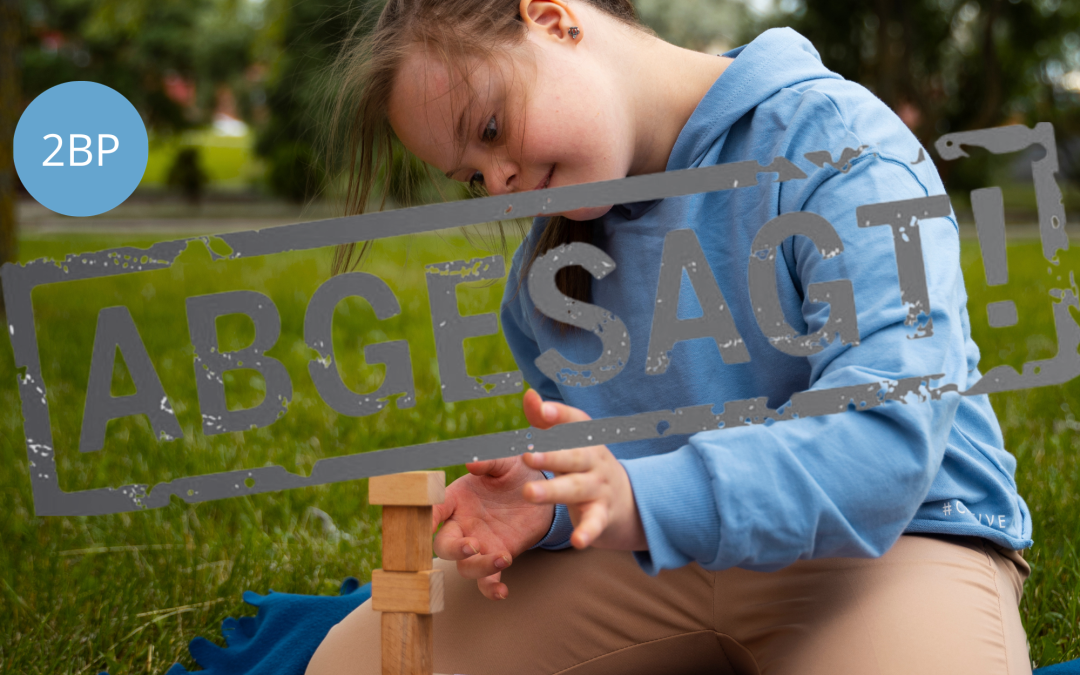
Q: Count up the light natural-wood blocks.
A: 4